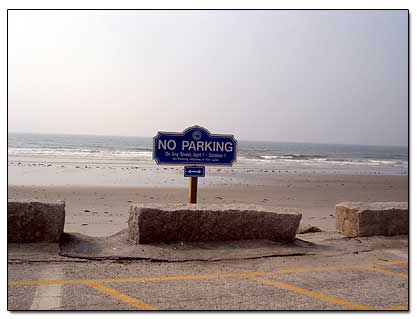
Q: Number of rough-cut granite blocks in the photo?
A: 3